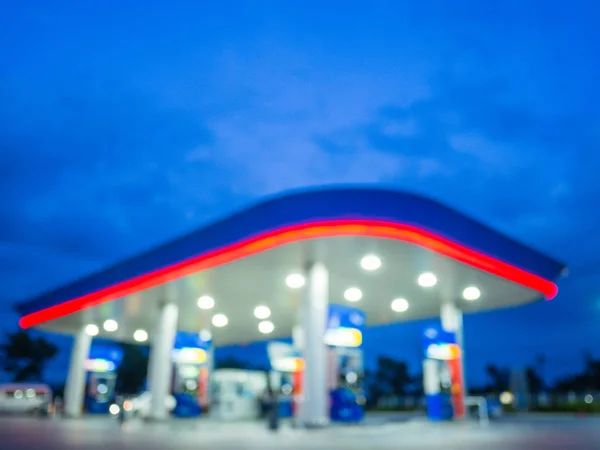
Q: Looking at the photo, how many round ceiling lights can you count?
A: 13